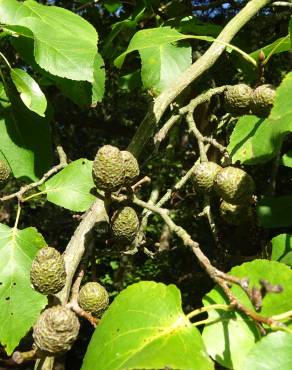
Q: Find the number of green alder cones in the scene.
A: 12